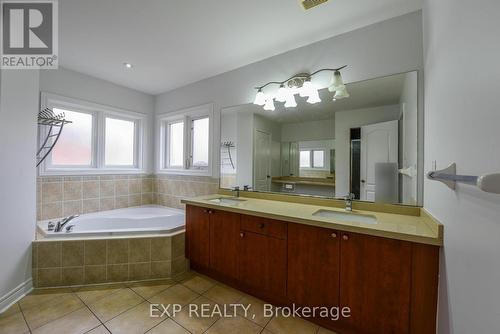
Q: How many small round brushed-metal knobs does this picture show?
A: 6